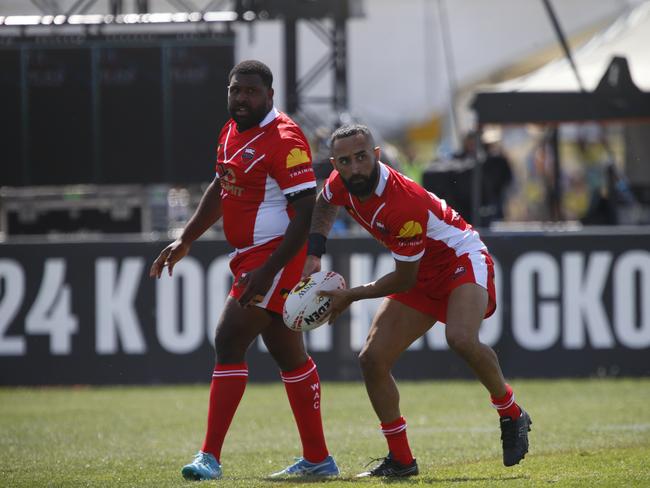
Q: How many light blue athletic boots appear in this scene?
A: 2